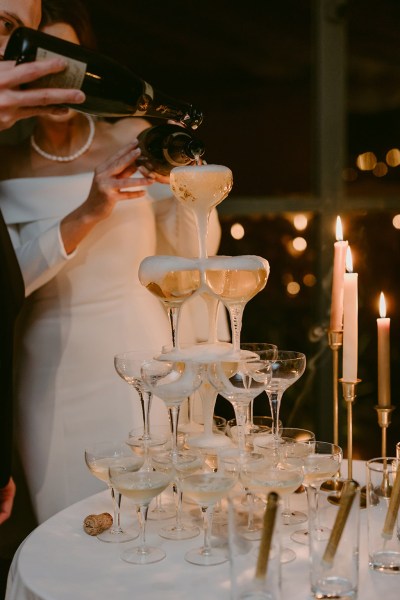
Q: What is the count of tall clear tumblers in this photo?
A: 3